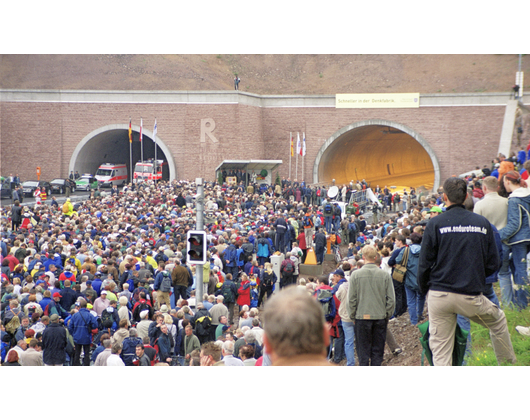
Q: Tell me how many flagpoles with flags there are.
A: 6